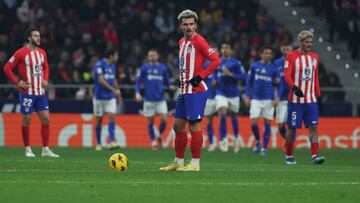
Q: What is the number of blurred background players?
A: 6